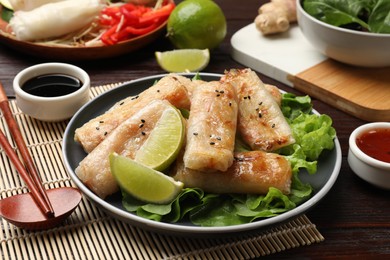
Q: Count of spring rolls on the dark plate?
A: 6